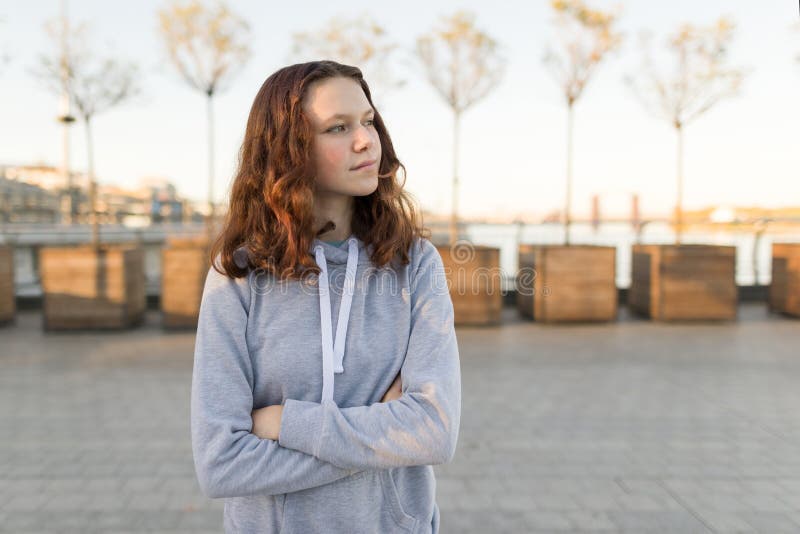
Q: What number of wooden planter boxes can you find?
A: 7